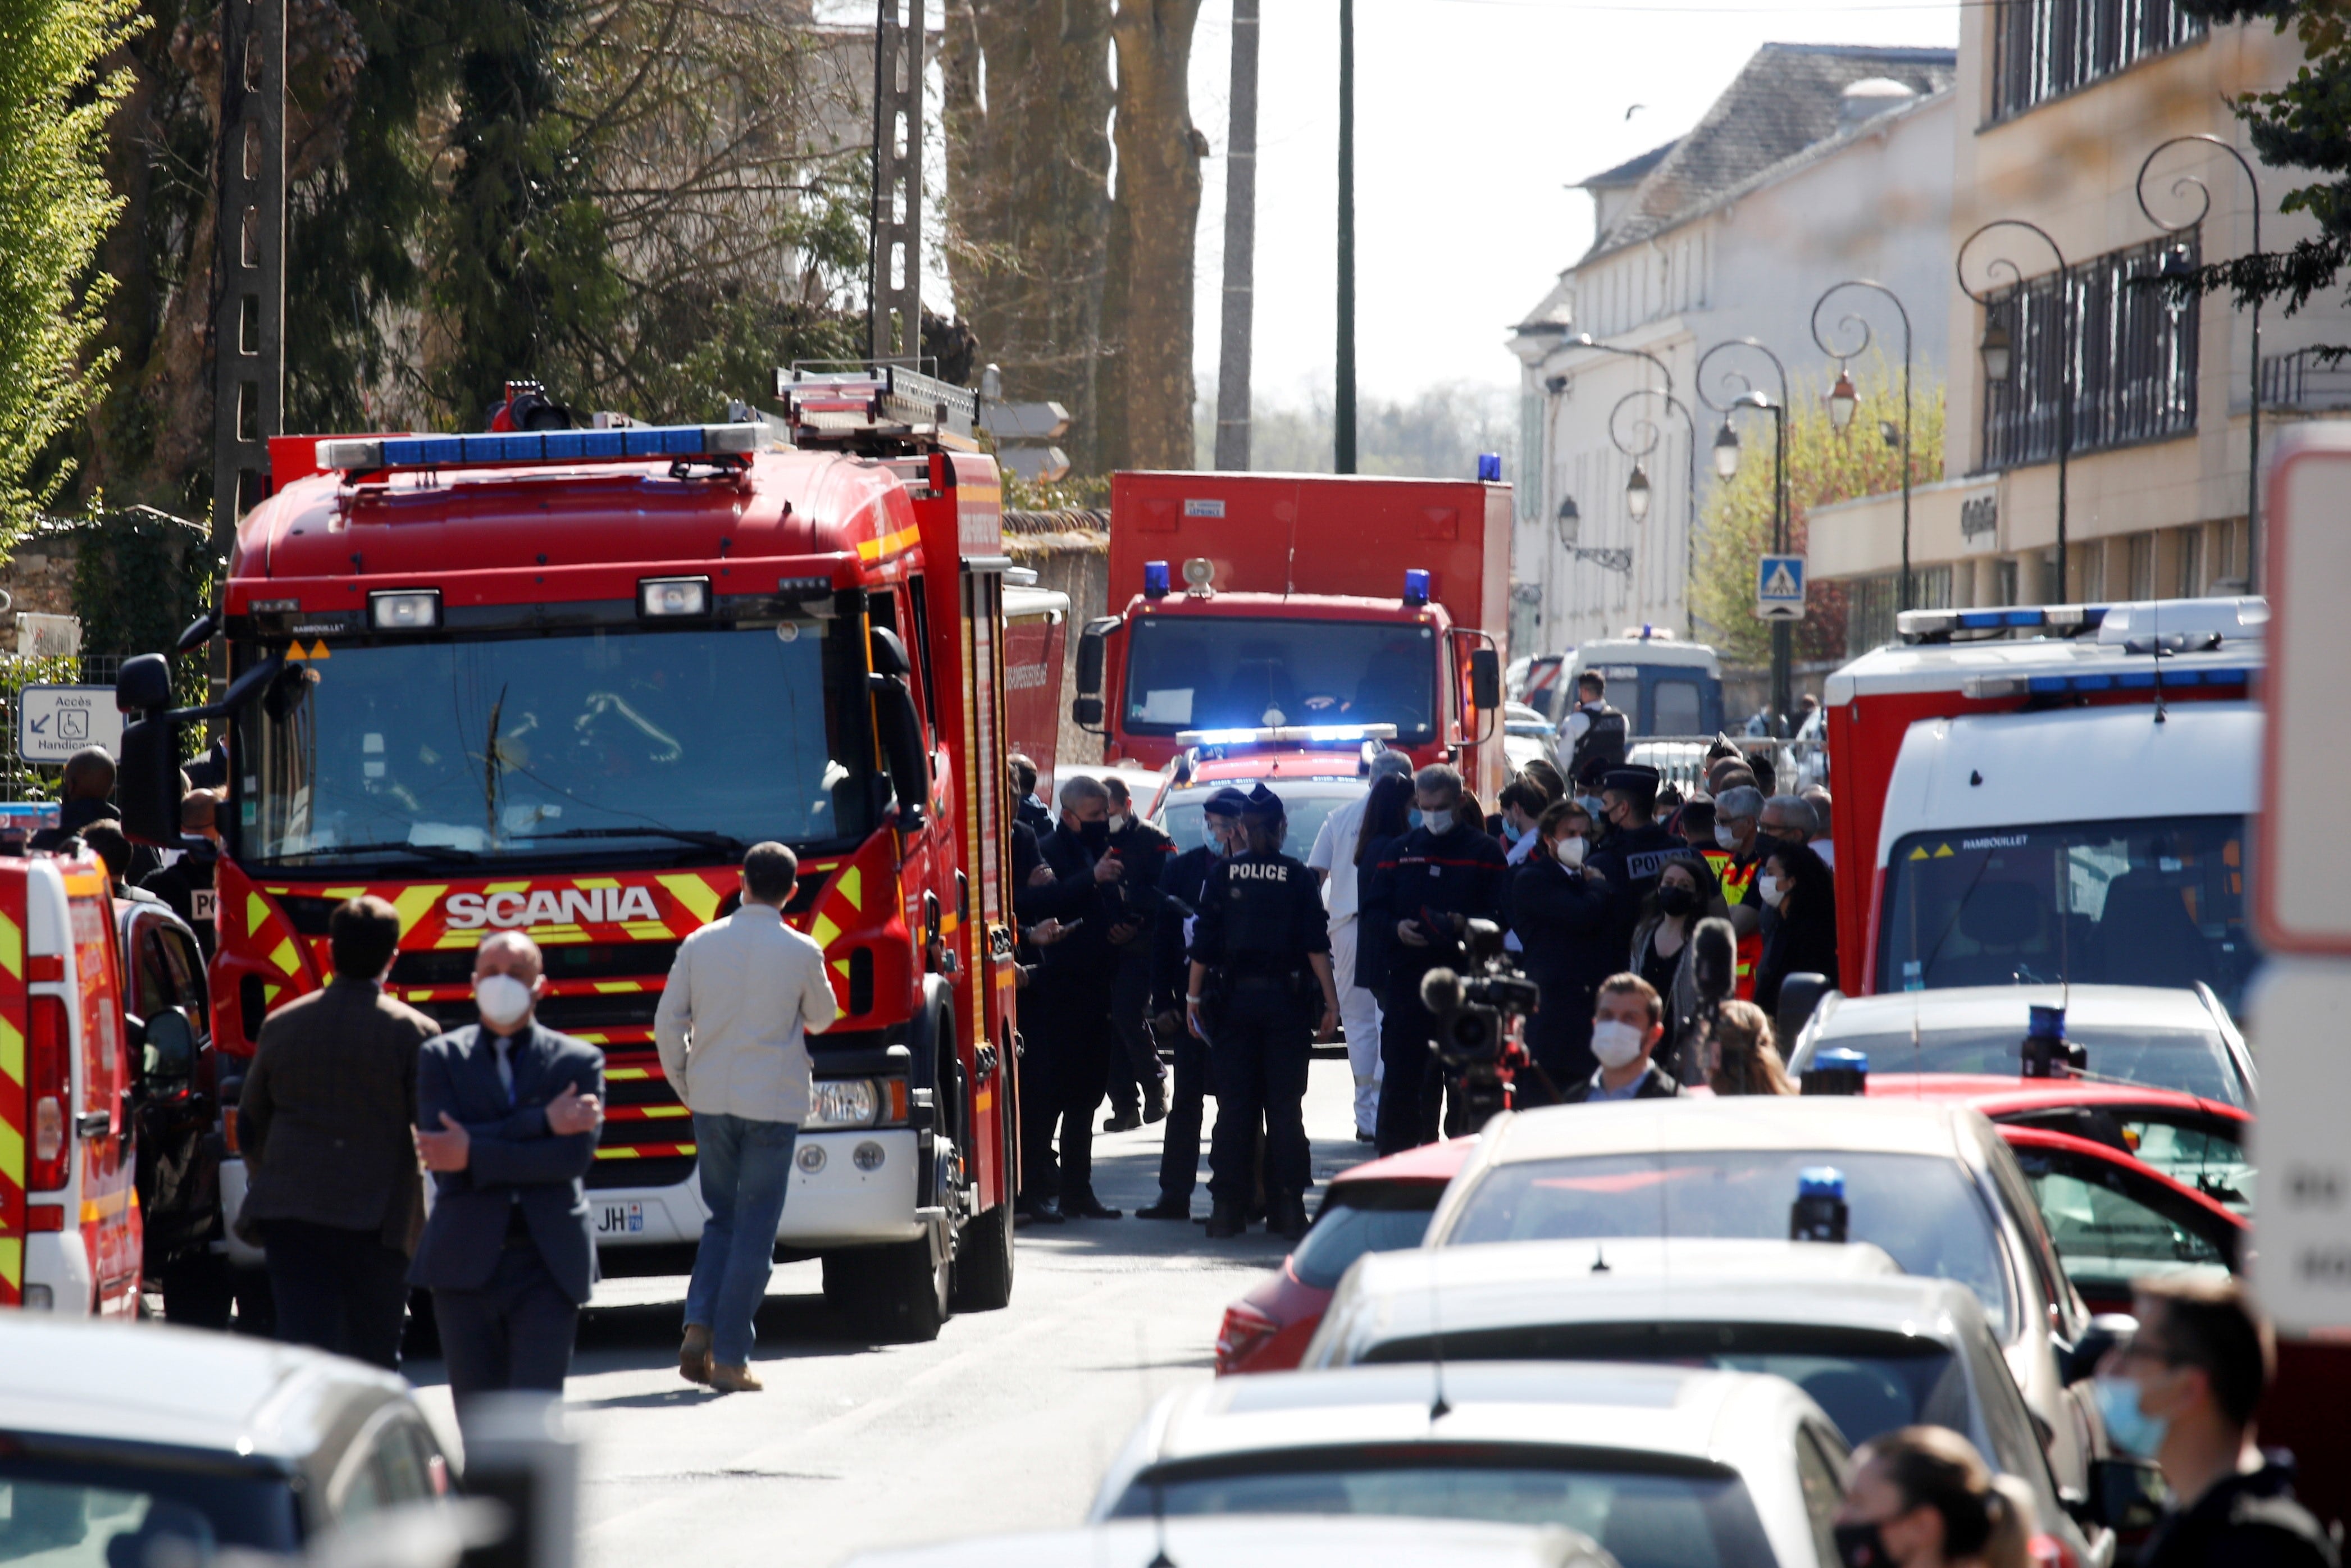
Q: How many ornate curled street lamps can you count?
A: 5